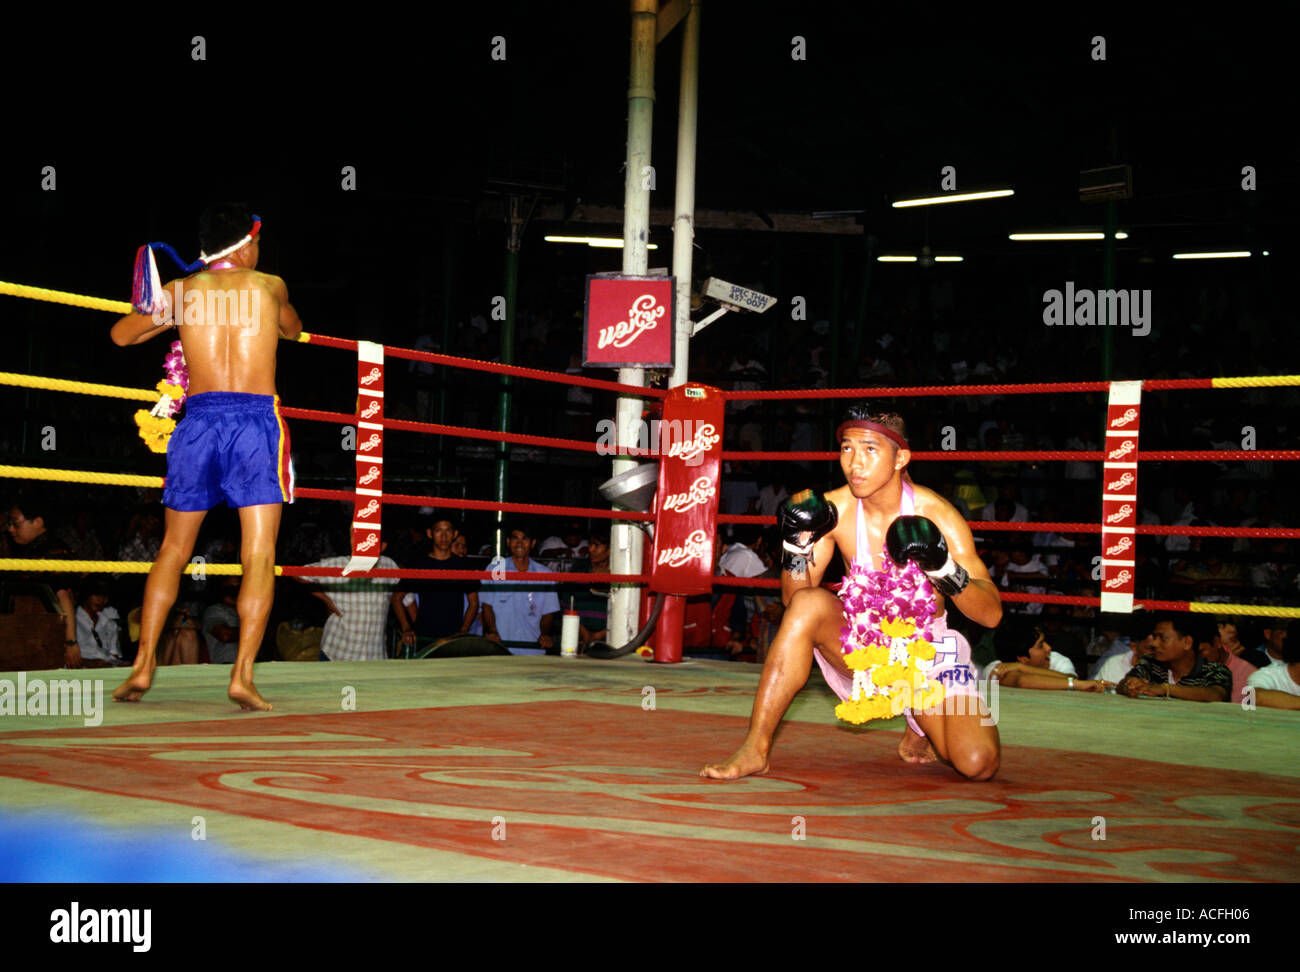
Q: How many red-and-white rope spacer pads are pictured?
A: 2